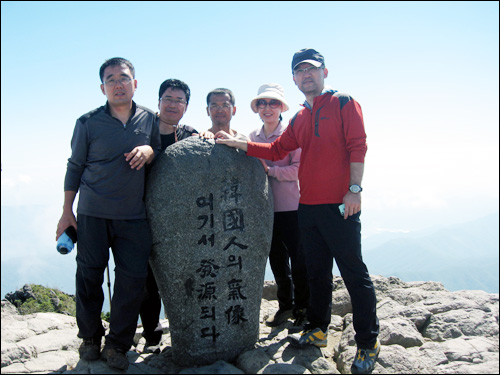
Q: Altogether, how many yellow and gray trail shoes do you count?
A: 2